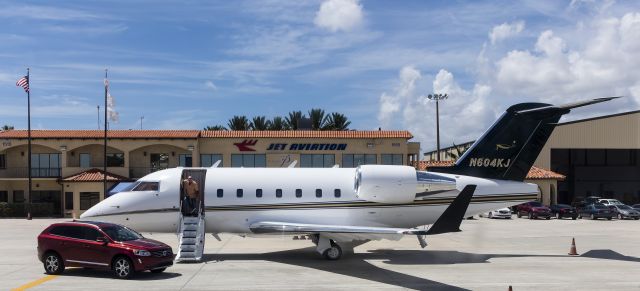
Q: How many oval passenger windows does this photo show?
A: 7